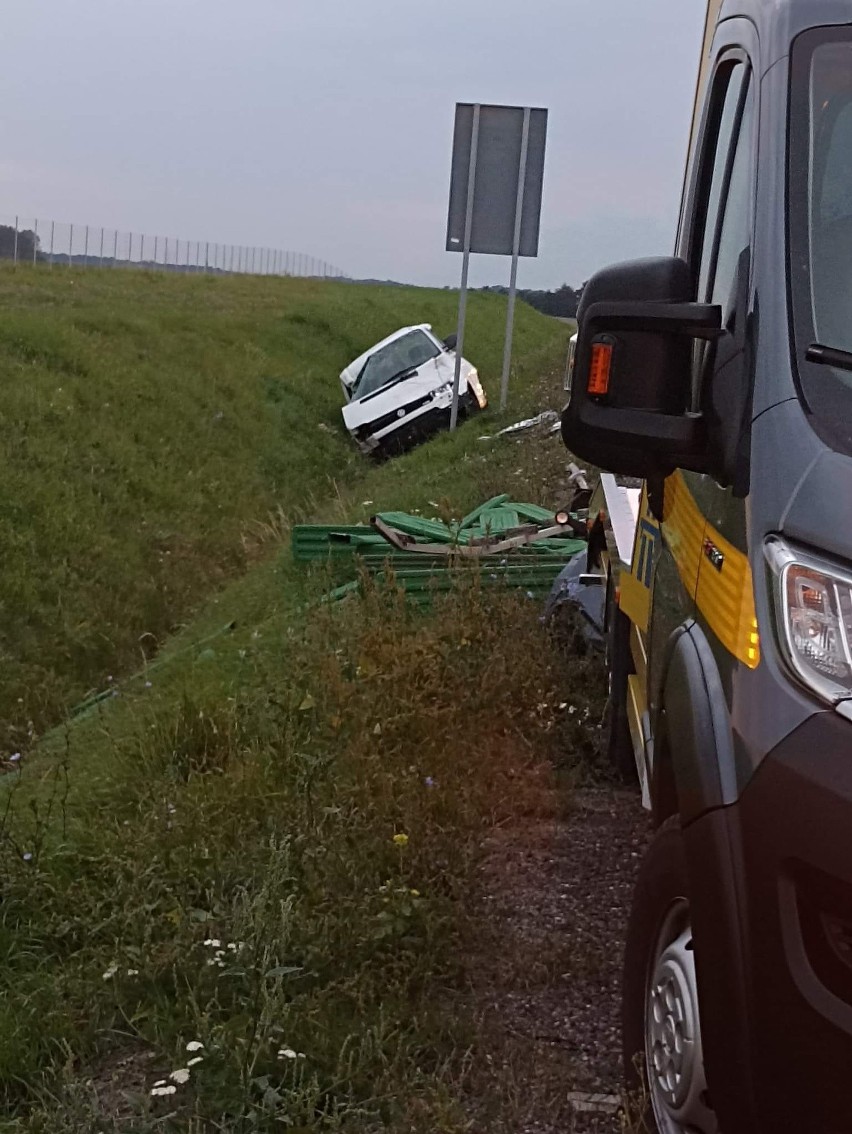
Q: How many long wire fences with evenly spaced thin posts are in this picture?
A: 1